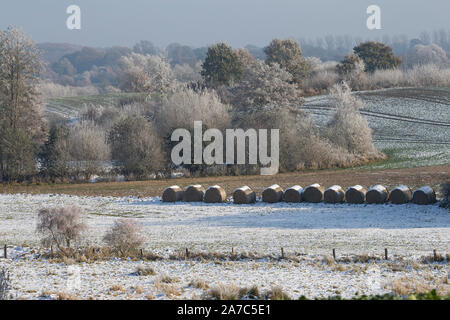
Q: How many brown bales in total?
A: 12